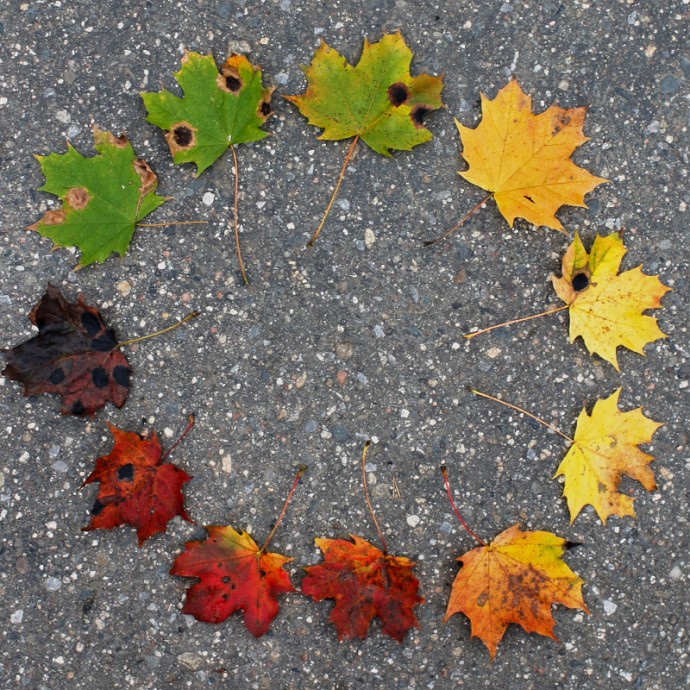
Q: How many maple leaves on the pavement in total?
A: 11